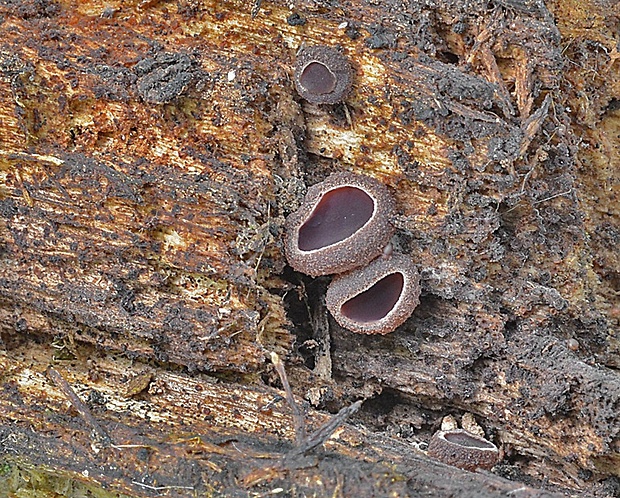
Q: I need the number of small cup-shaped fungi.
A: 4